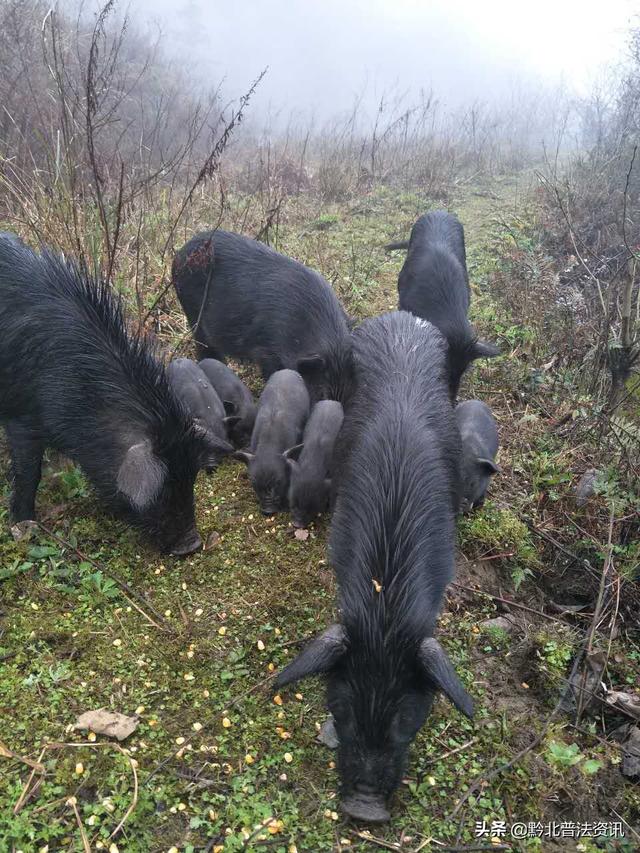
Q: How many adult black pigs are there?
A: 4